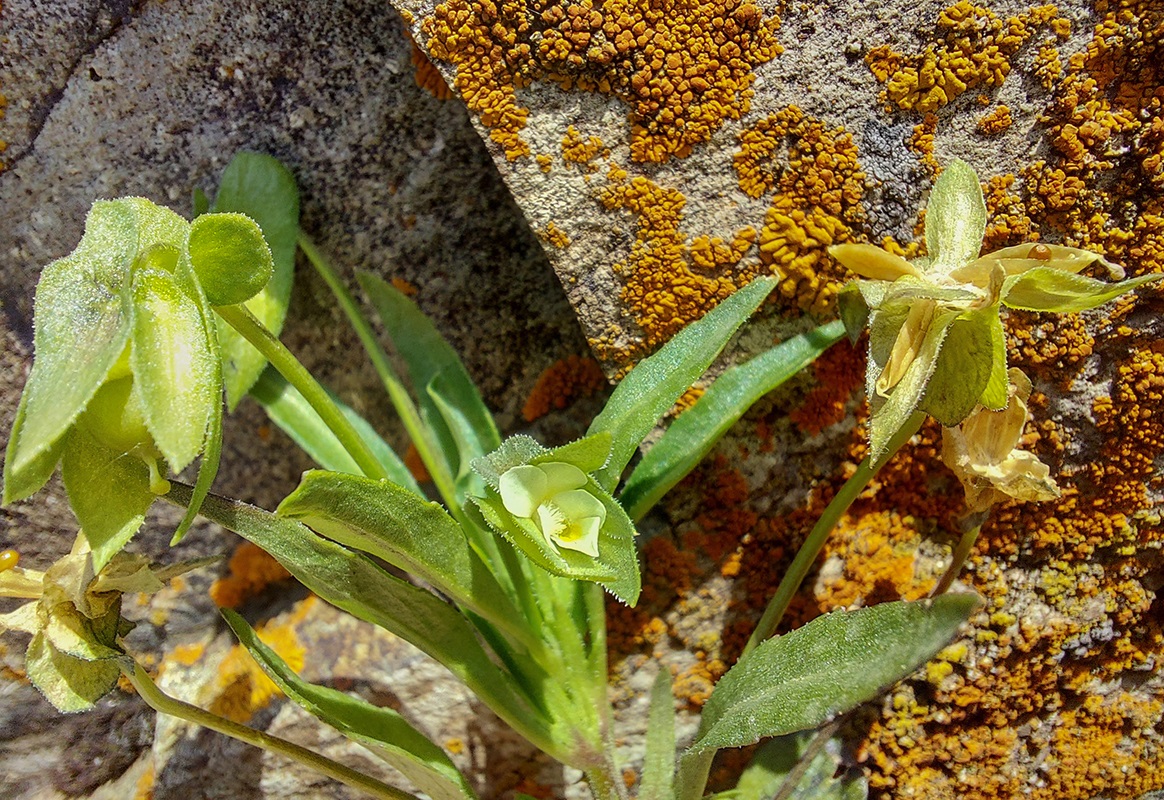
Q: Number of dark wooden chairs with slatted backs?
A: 0